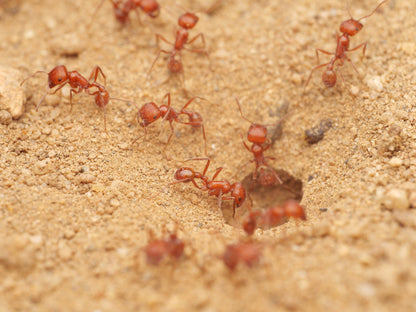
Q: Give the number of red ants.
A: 10